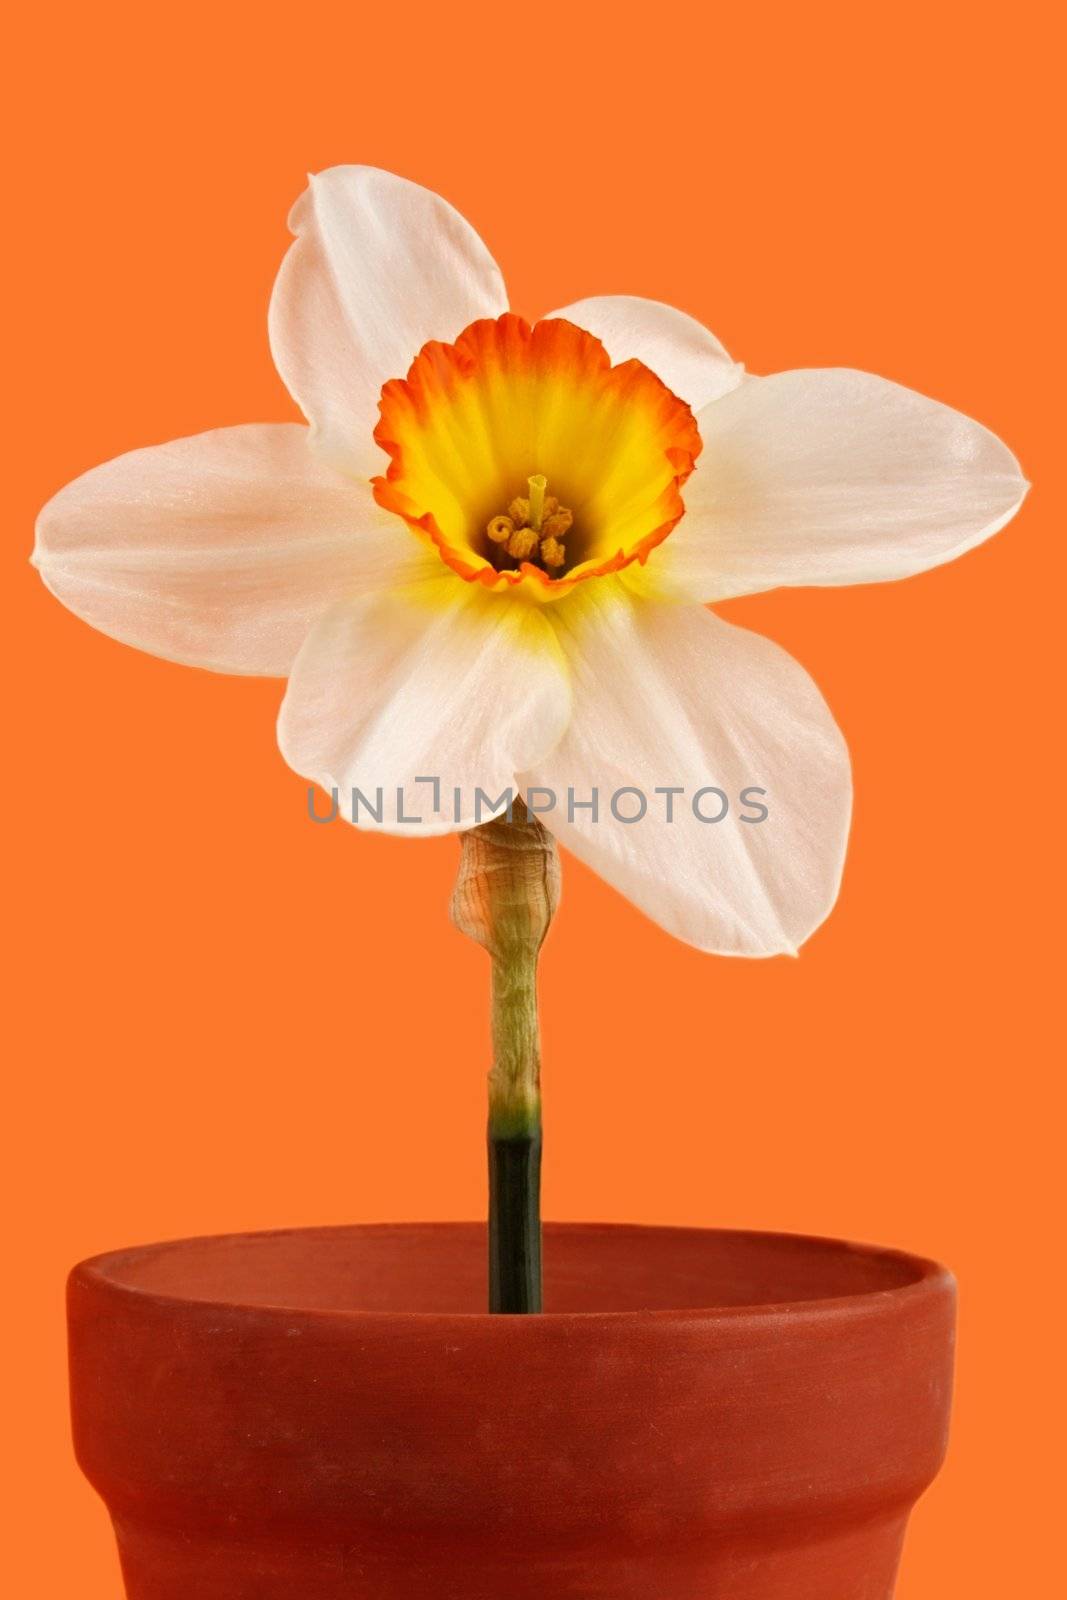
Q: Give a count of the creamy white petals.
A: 6